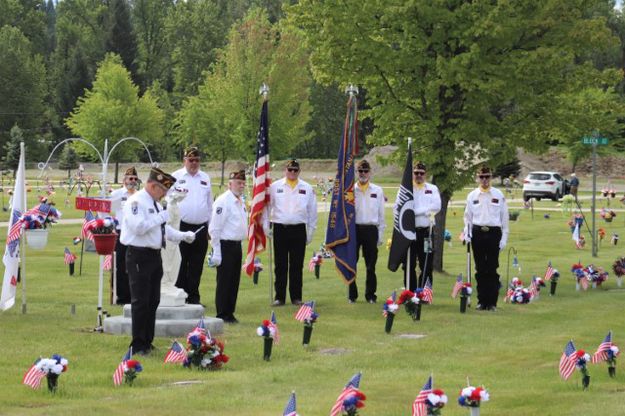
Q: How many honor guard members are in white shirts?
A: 8